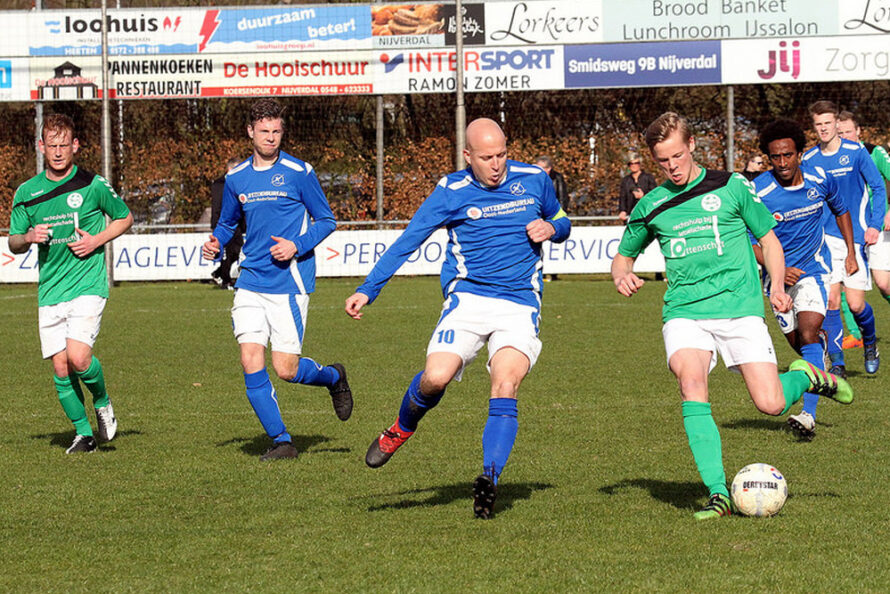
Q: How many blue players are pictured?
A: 4